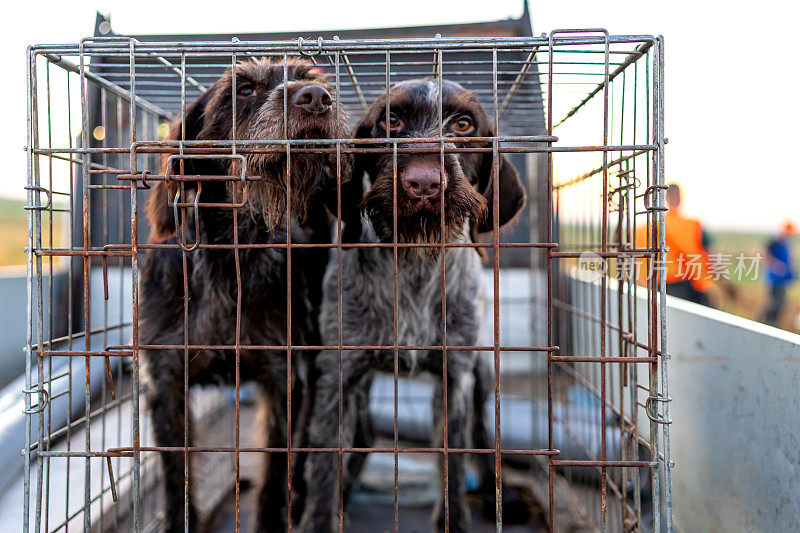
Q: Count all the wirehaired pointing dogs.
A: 2